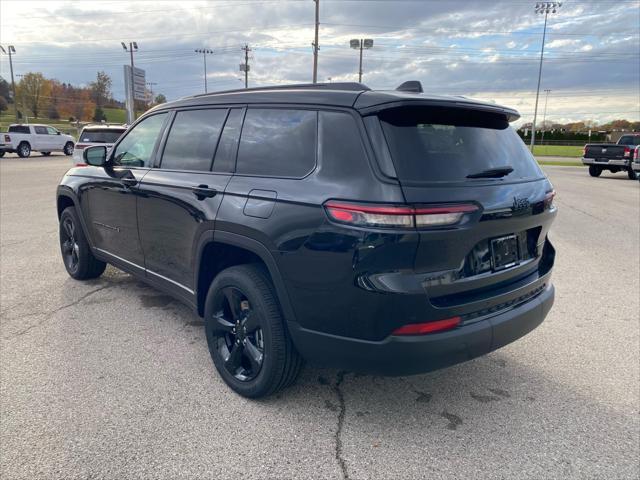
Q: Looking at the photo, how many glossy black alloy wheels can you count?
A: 2